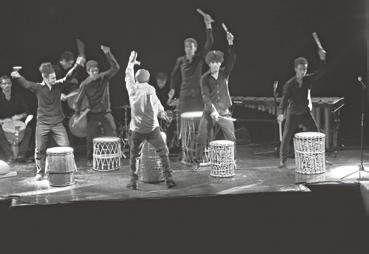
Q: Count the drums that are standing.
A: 6